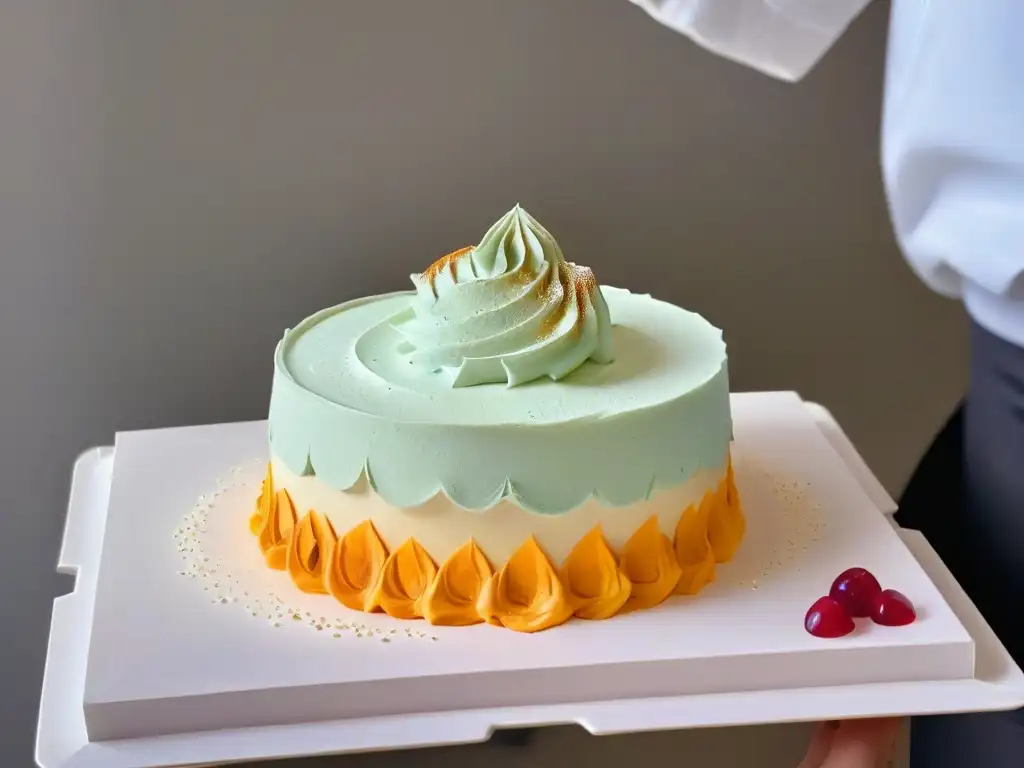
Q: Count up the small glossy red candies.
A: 3